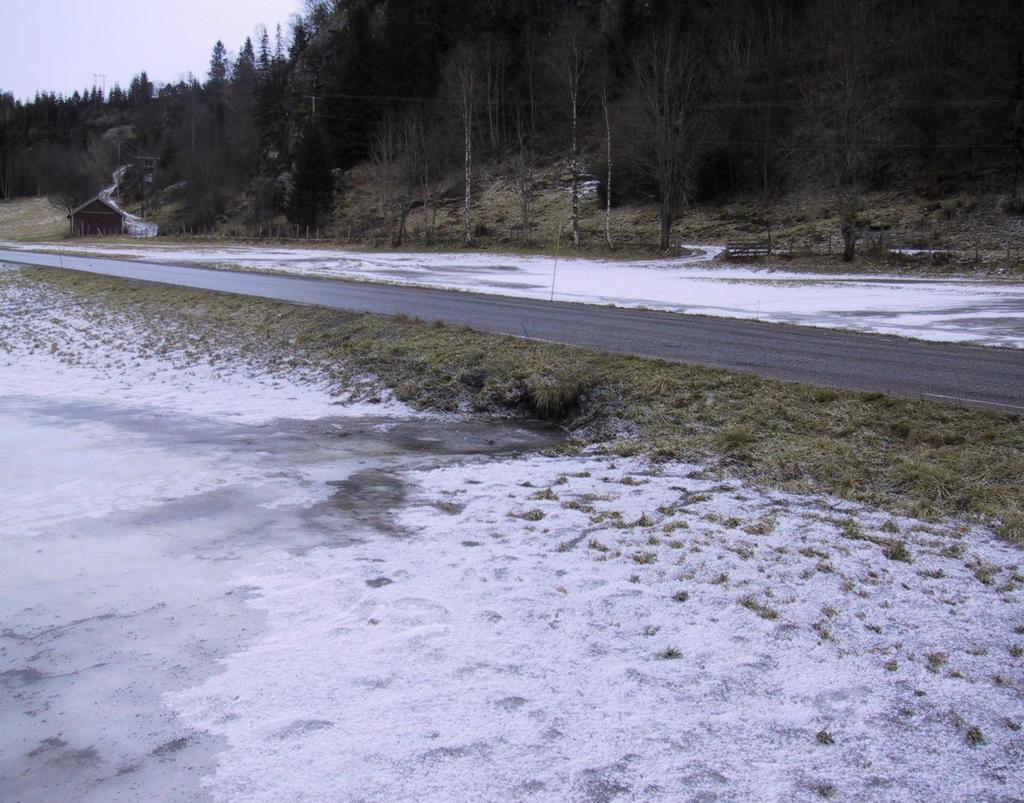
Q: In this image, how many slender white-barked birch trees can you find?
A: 3